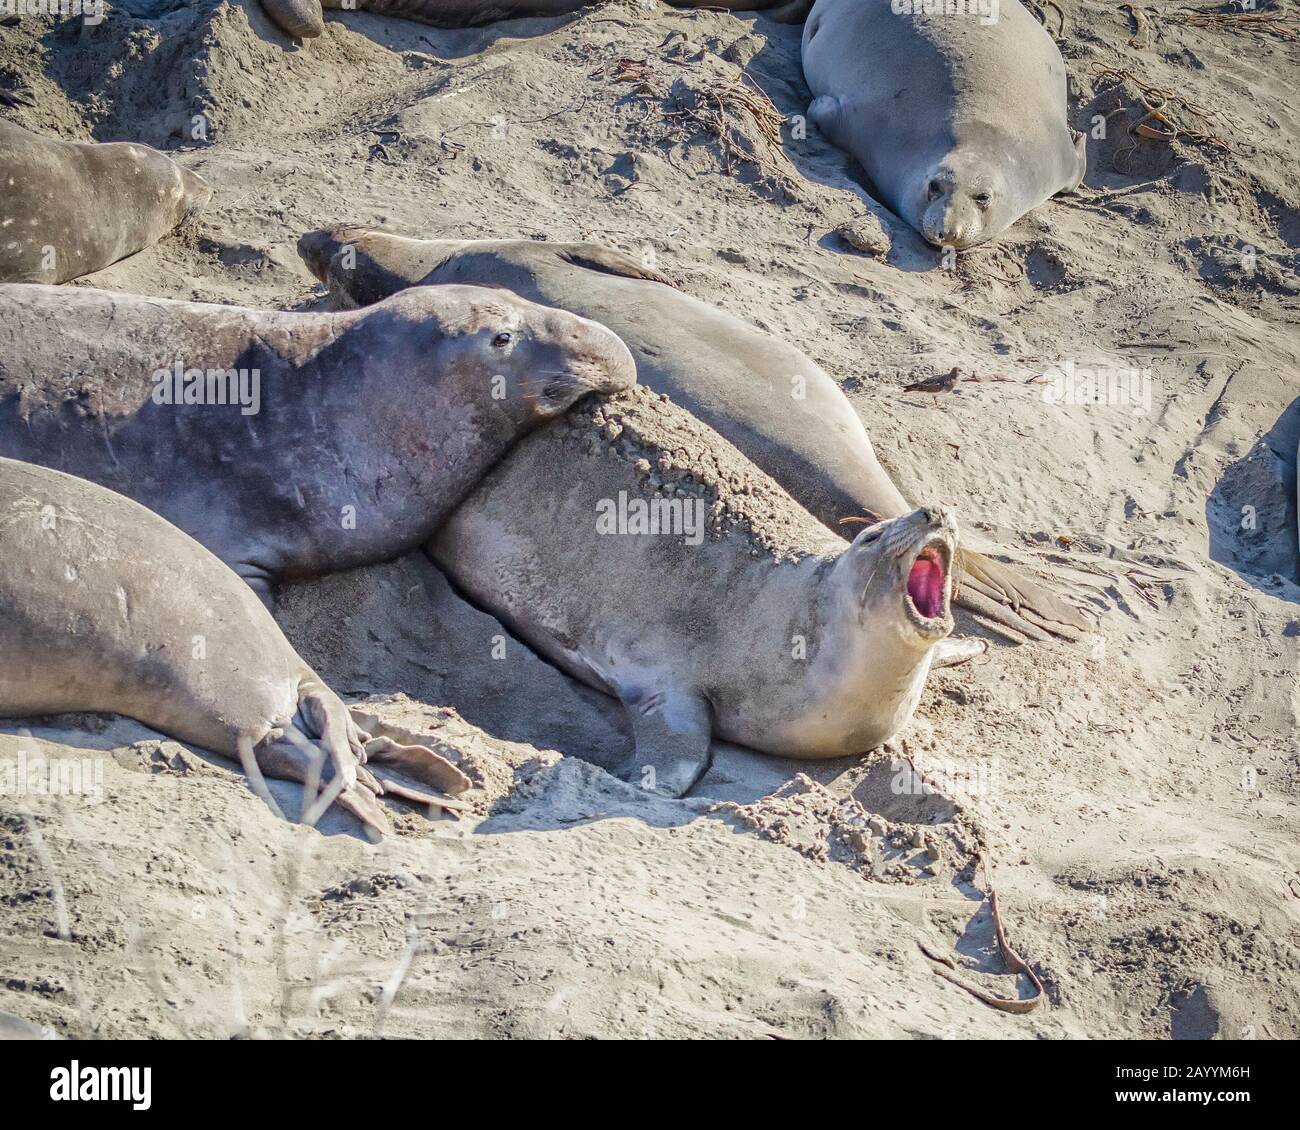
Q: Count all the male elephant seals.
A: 1